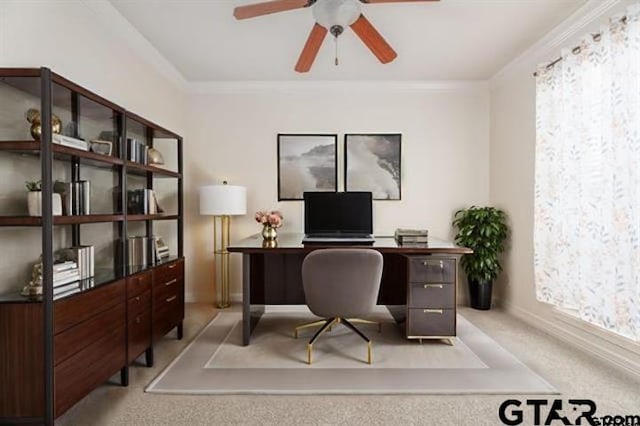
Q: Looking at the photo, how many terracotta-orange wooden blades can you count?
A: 4